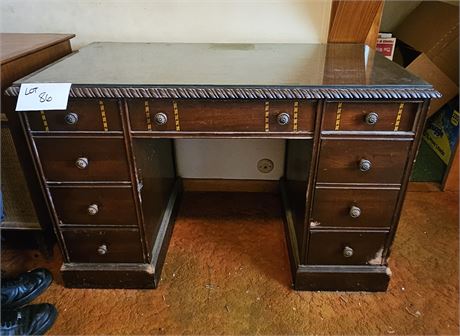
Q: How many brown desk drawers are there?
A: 9